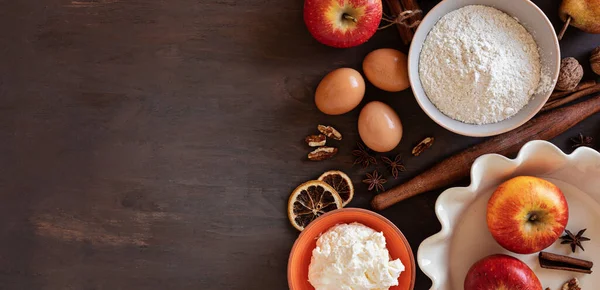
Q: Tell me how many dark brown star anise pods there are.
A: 5